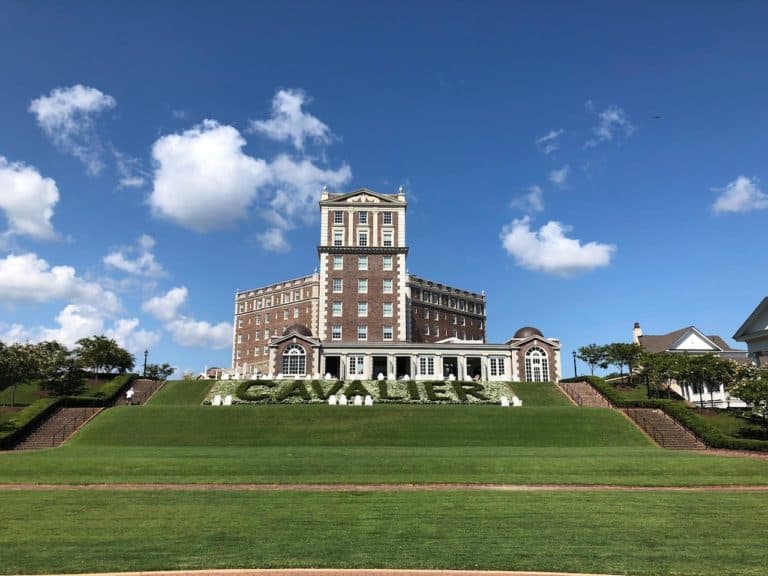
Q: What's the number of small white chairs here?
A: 8